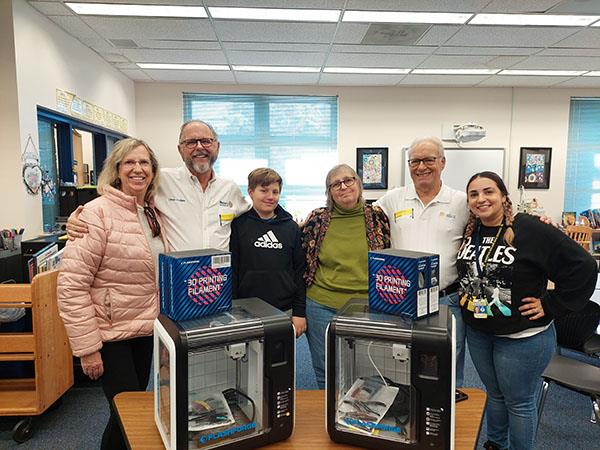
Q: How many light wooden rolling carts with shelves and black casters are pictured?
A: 1